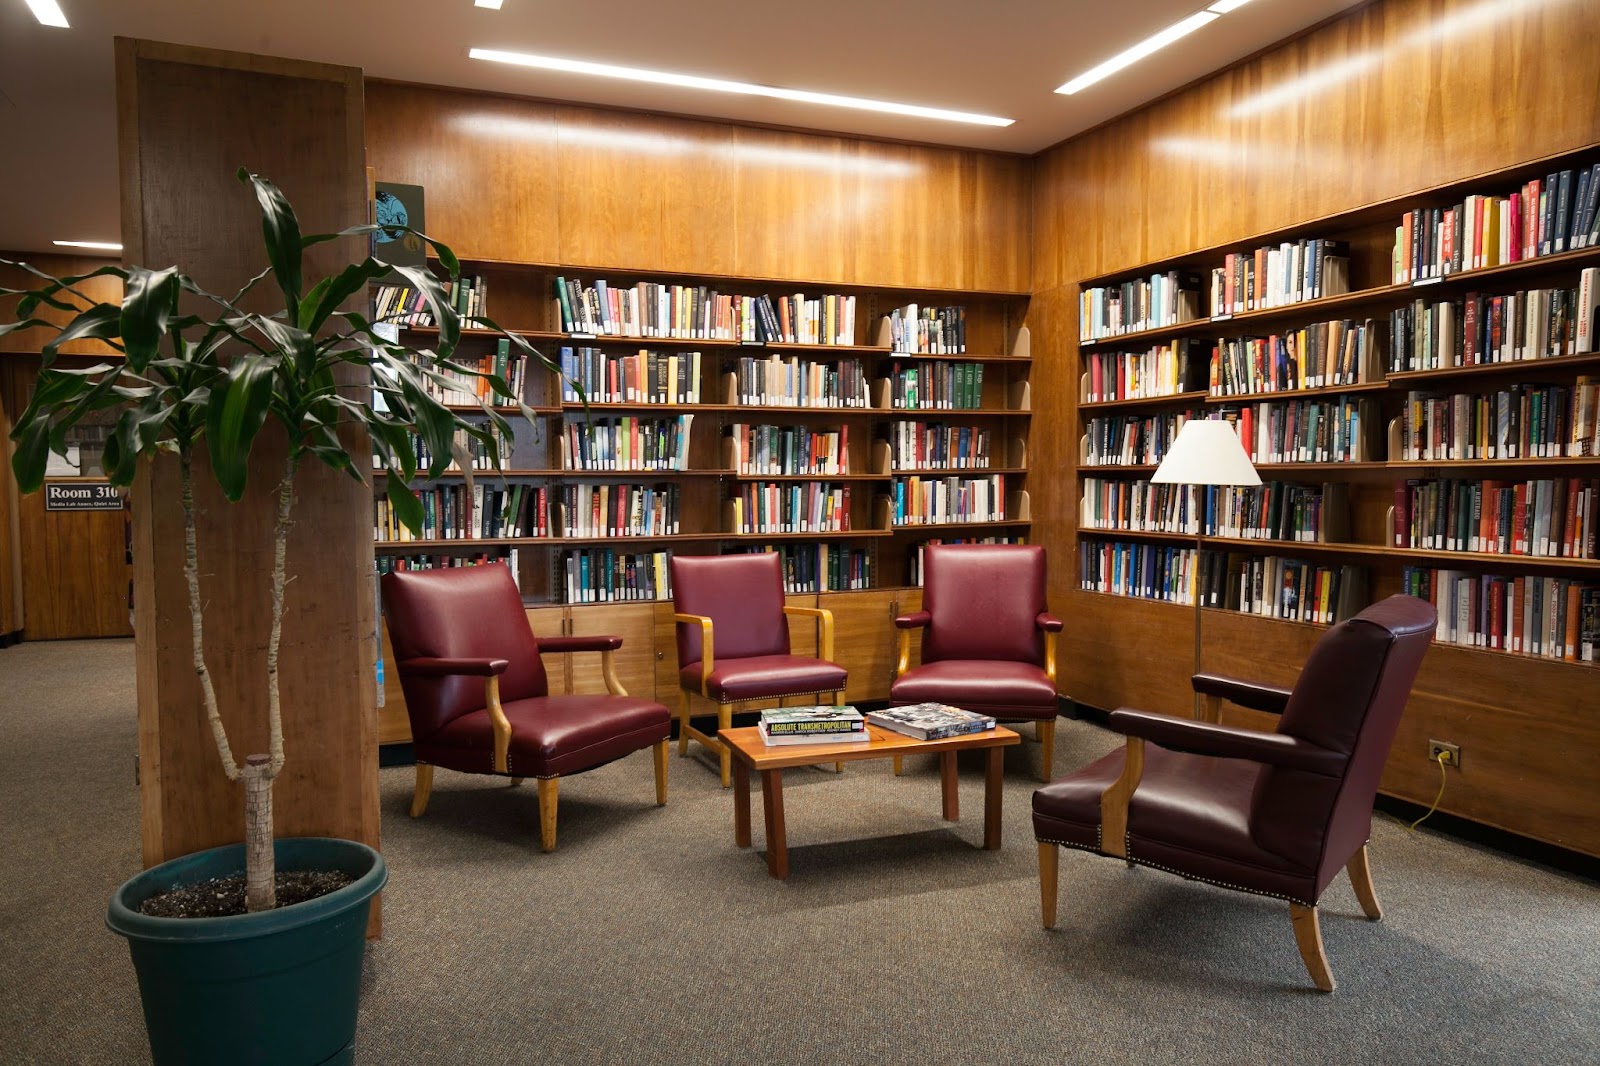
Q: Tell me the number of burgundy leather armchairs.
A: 4